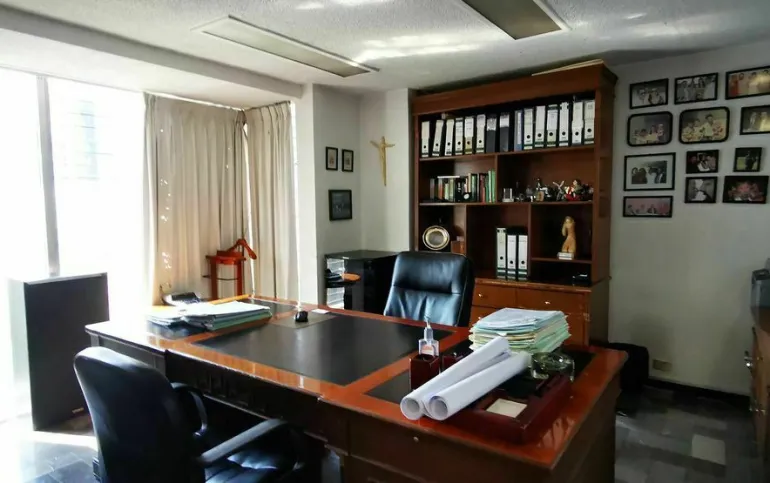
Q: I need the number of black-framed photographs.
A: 15